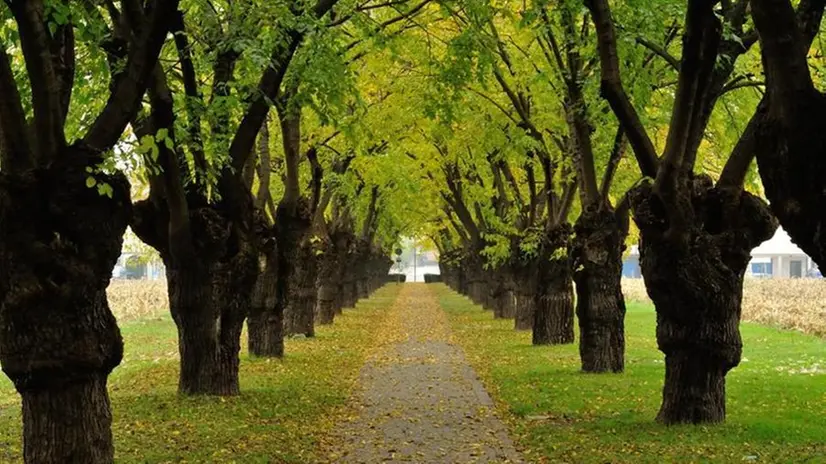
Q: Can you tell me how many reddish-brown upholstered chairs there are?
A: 0